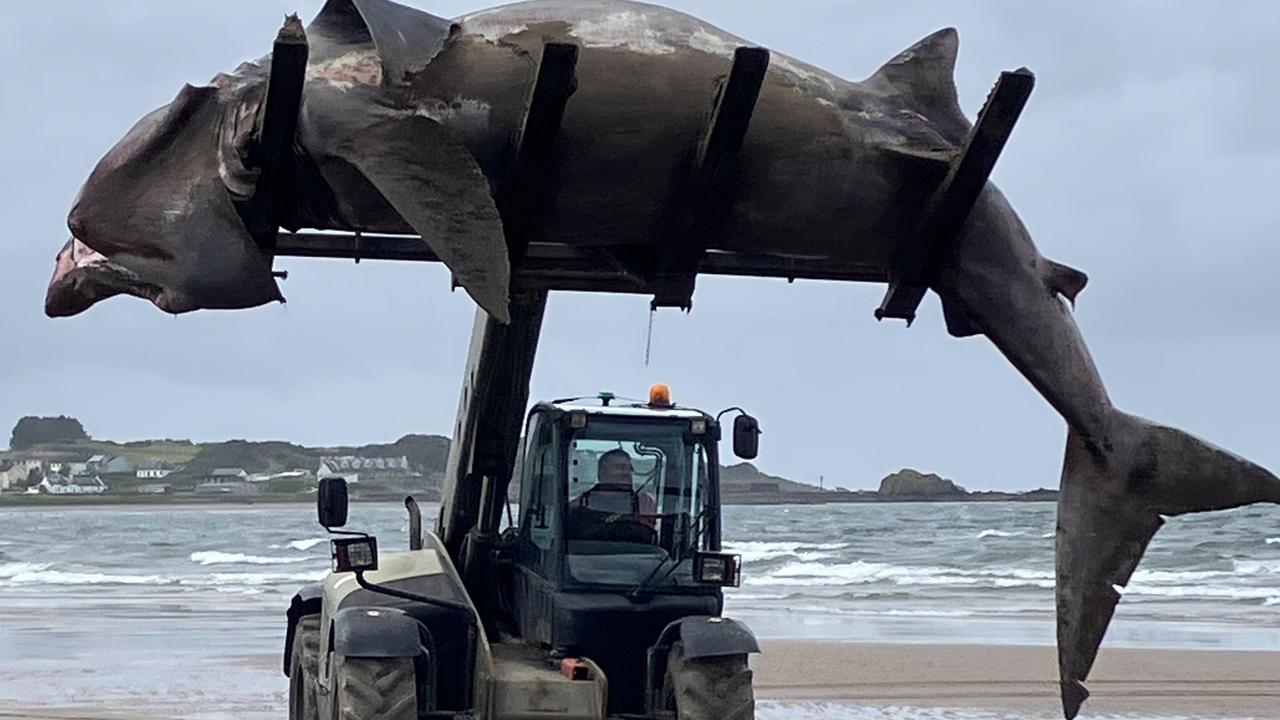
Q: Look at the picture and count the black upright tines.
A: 4